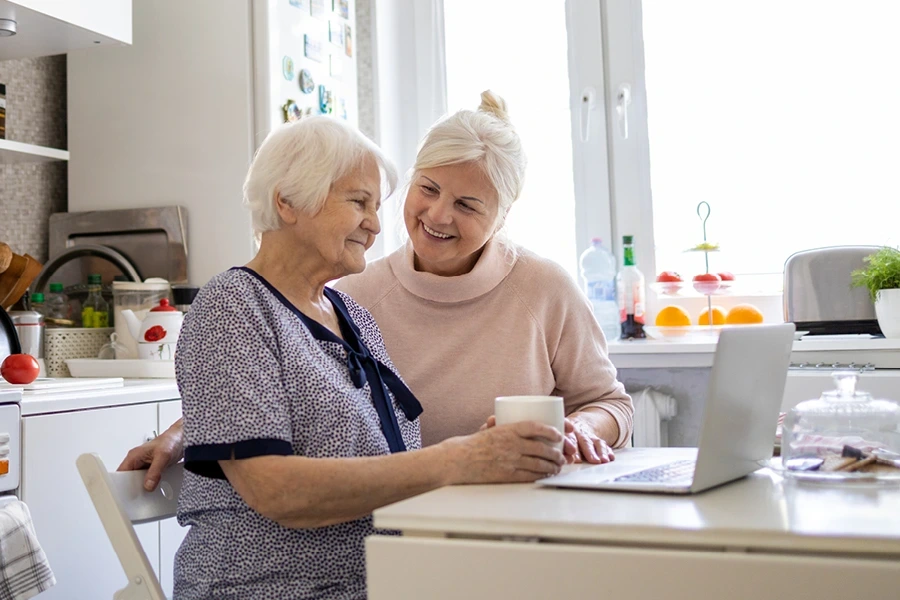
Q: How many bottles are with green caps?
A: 4